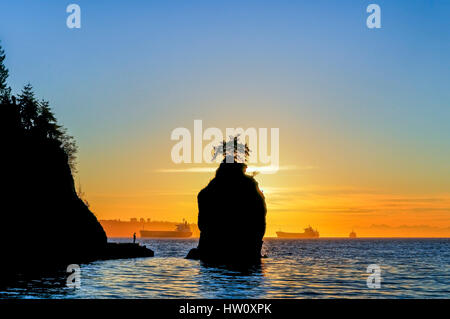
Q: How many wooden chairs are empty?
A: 0